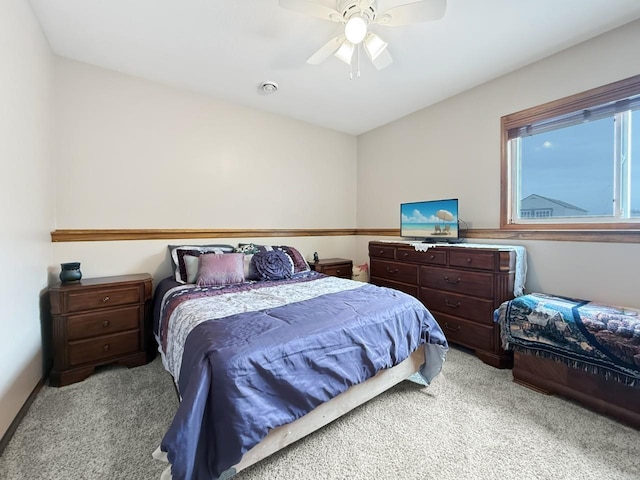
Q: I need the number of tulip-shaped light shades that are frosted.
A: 3